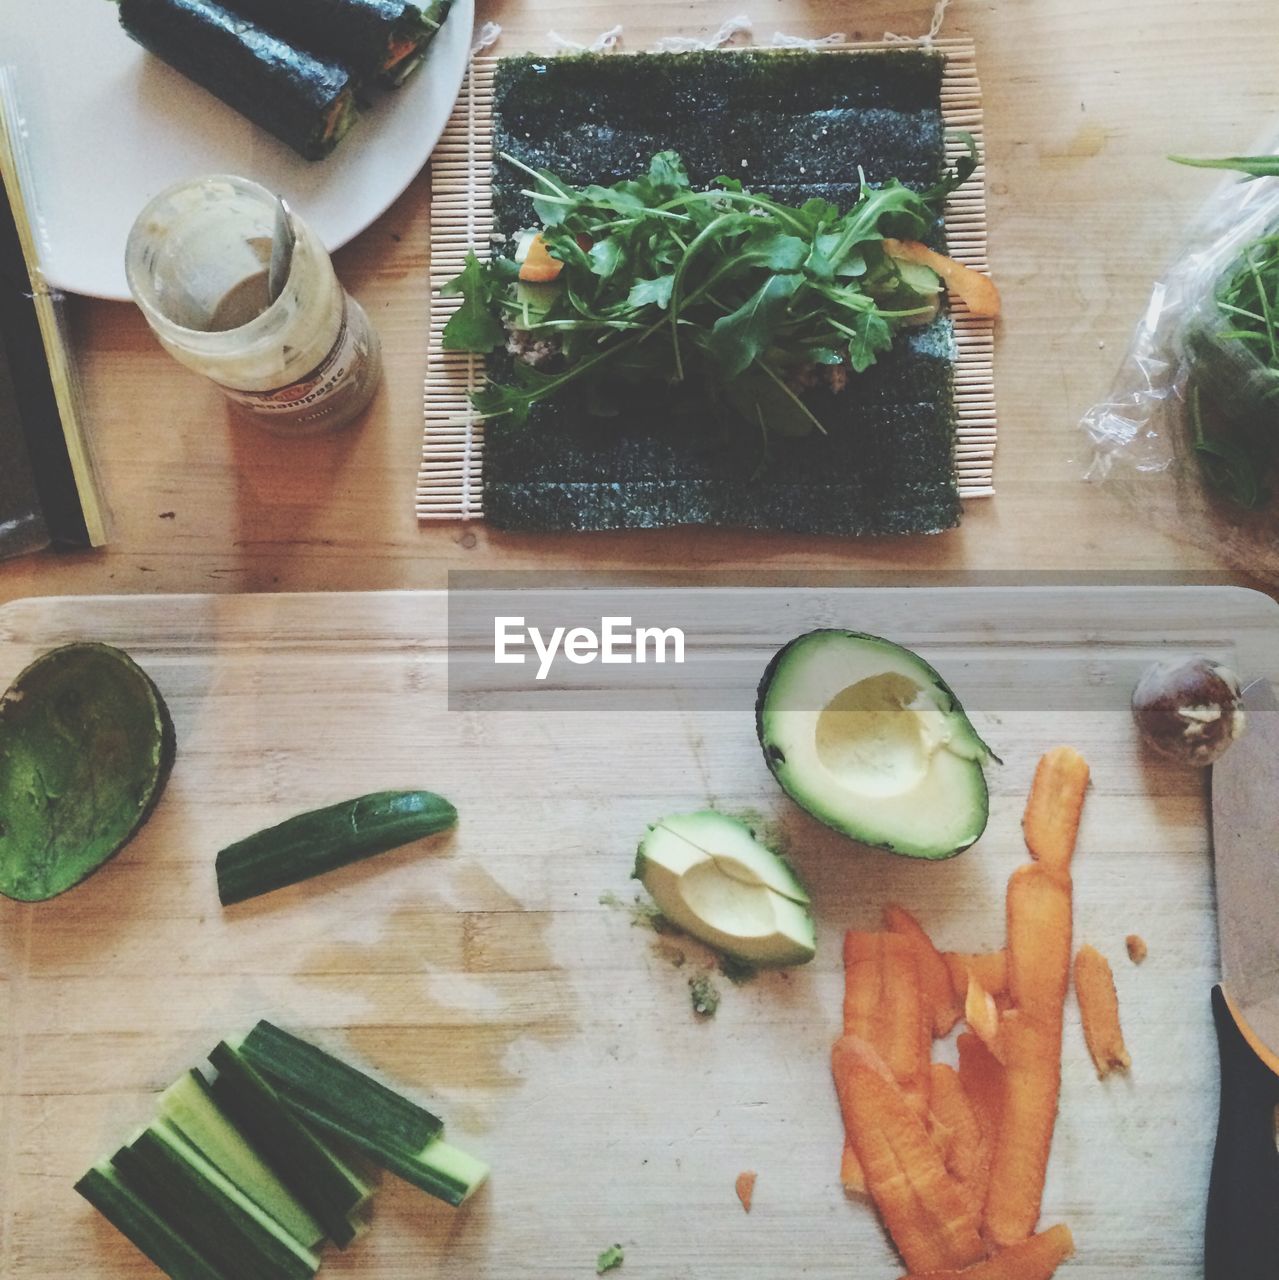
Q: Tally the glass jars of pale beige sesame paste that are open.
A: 1